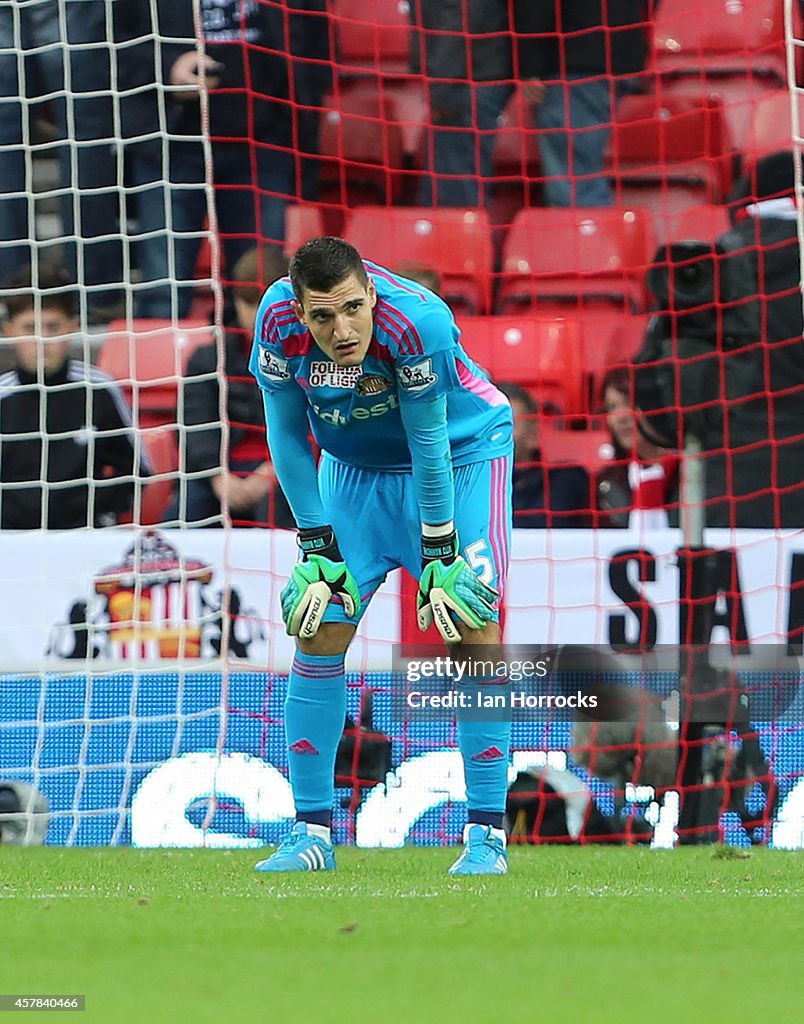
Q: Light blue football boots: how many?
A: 2